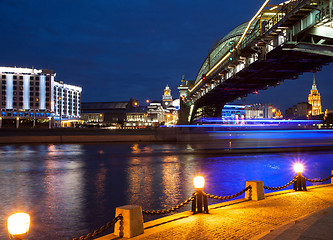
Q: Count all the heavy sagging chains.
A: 5